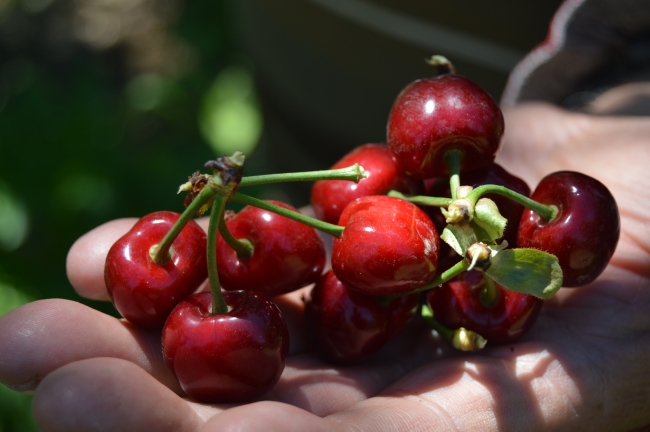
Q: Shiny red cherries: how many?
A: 10